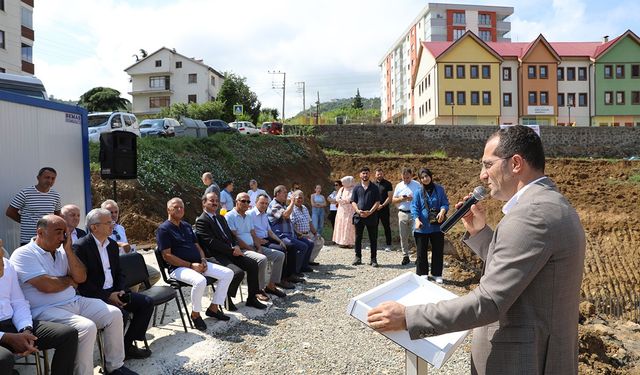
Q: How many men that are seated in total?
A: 11